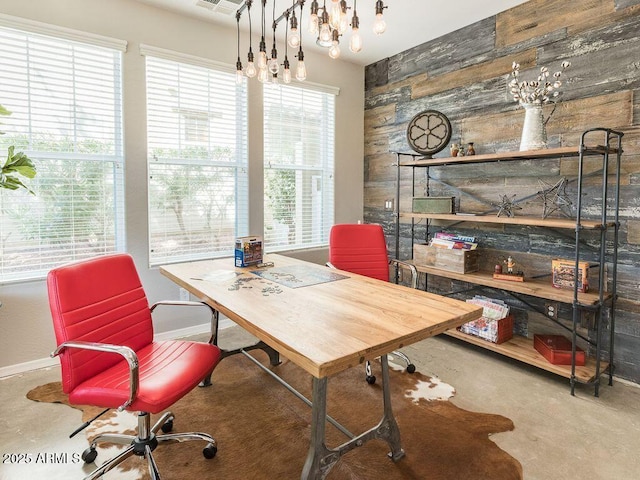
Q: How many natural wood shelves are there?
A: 4